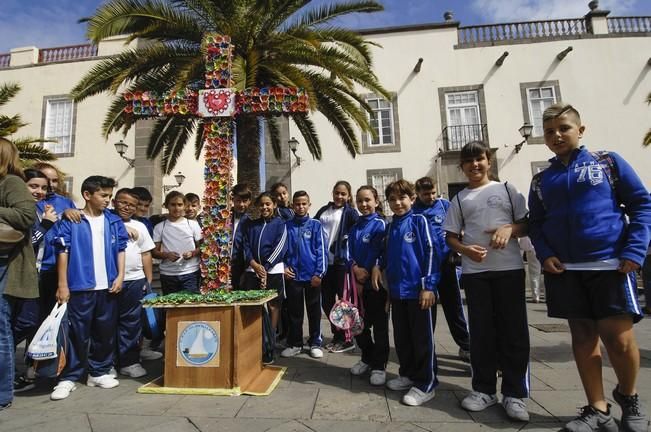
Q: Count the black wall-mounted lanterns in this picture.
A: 4